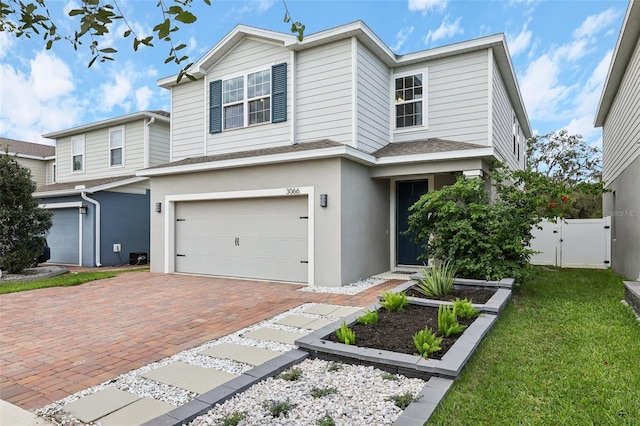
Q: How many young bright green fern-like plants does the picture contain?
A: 6